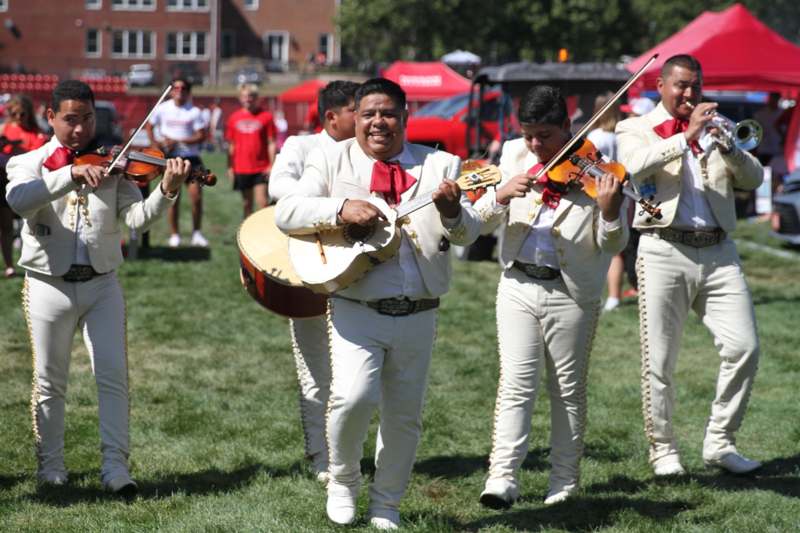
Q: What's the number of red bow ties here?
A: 4